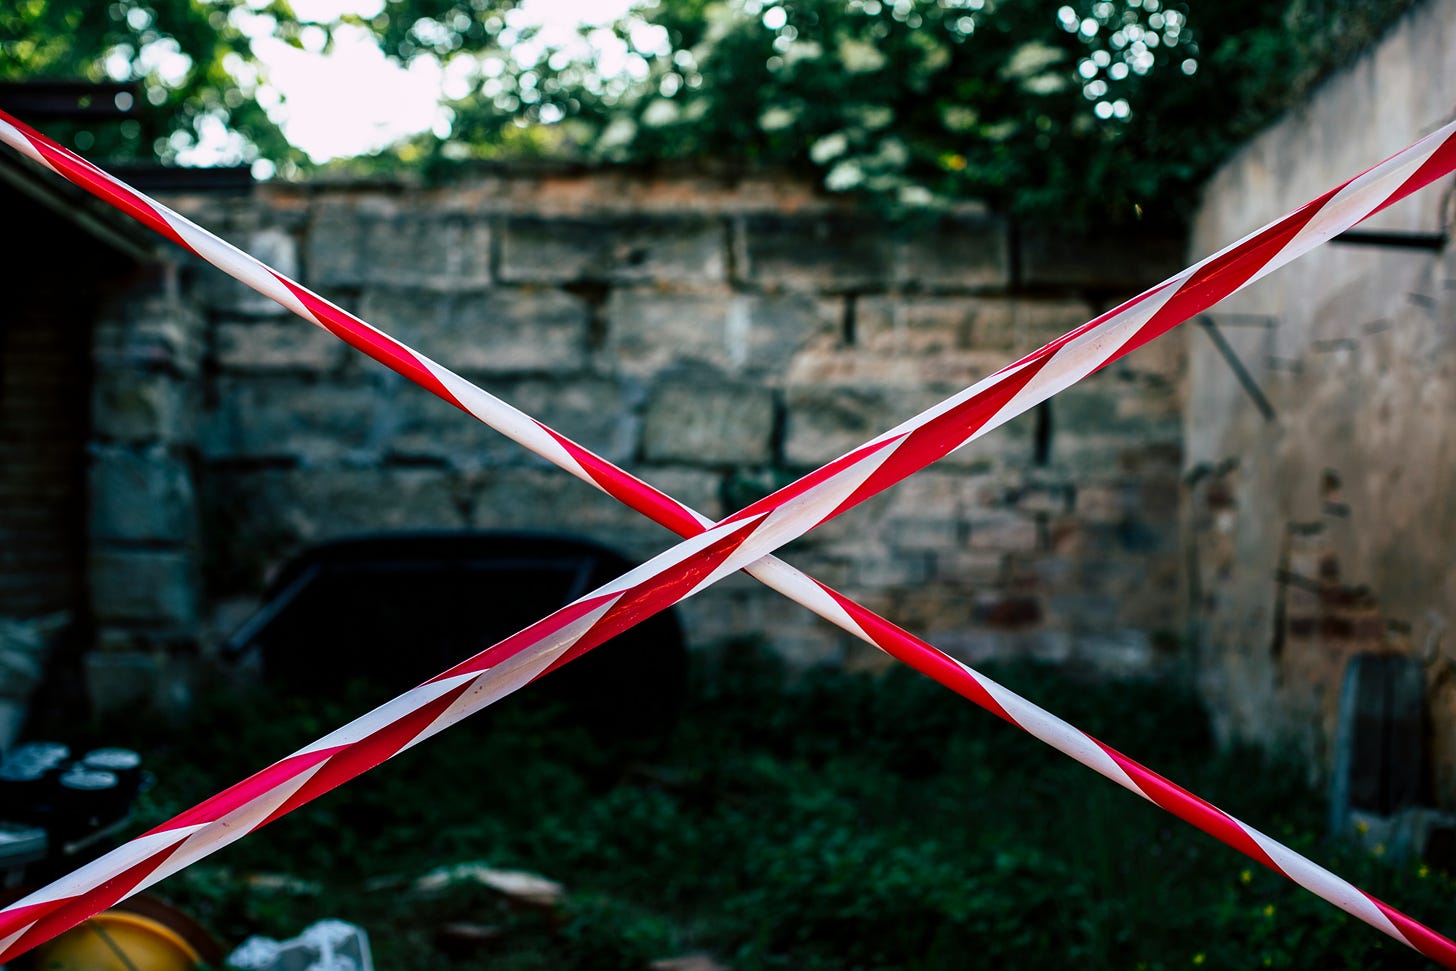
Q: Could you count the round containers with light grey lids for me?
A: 4